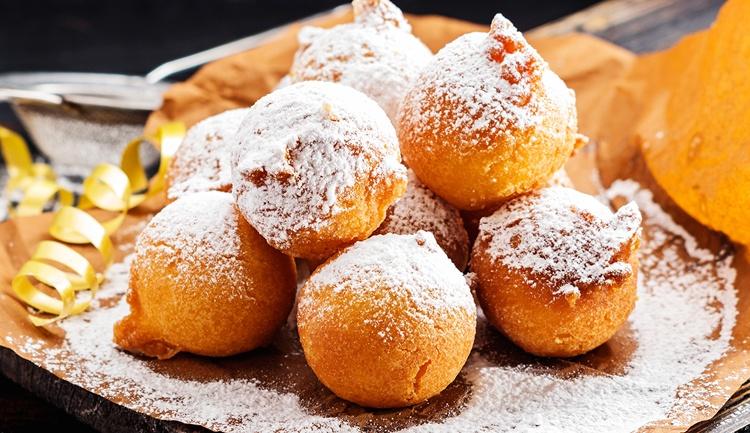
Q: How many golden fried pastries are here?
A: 8